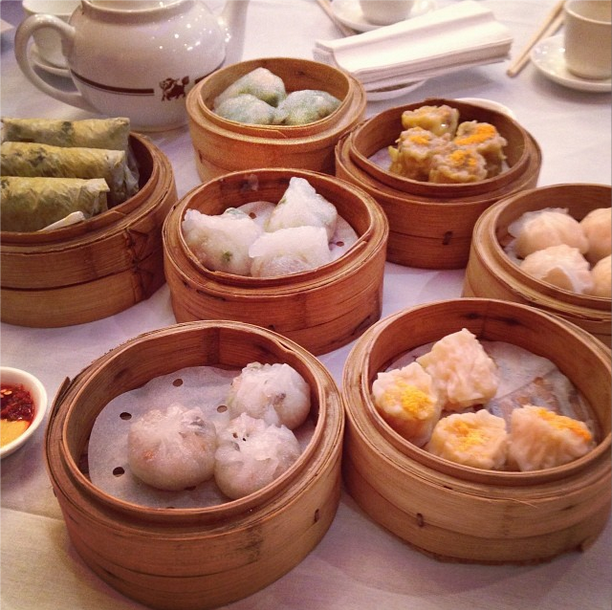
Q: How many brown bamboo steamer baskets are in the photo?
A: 7